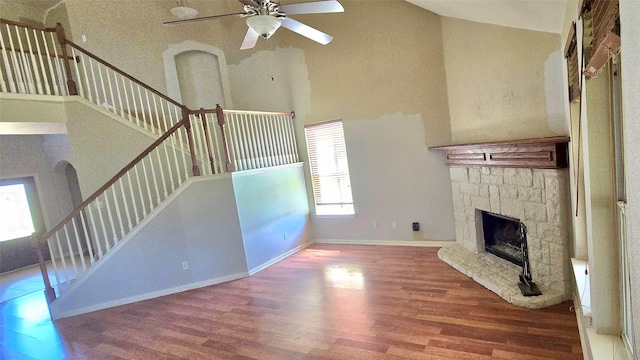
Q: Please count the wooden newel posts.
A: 5